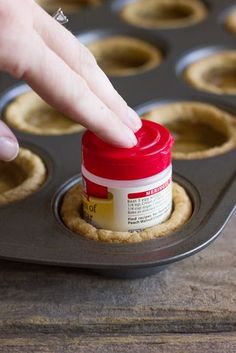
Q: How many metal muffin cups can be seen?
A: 9